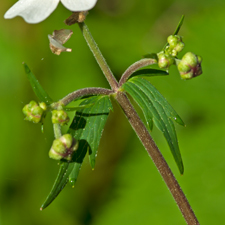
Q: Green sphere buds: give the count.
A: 6